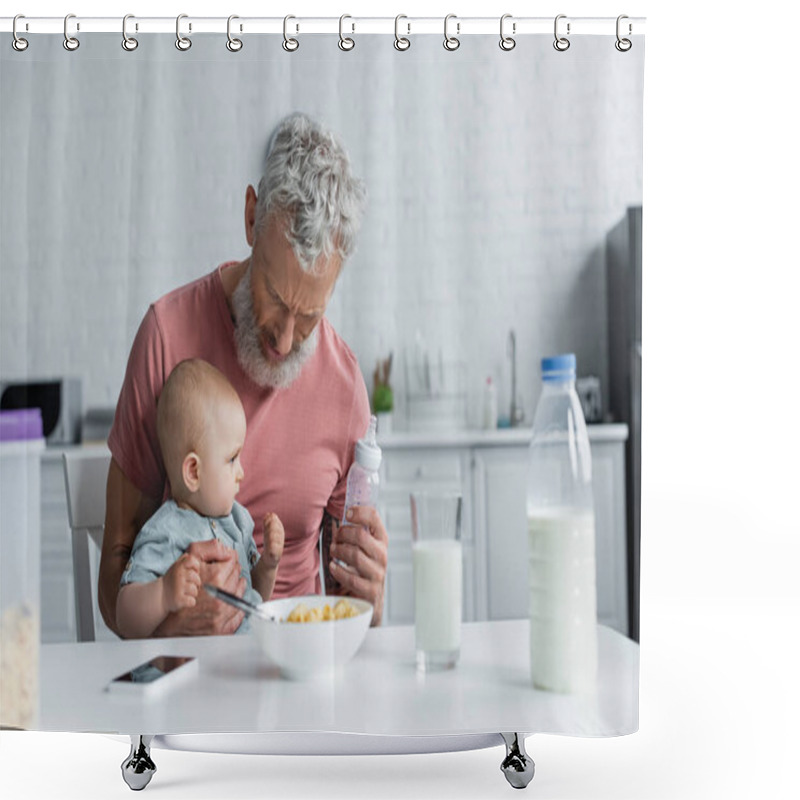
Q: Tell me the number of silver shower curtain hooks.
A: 12